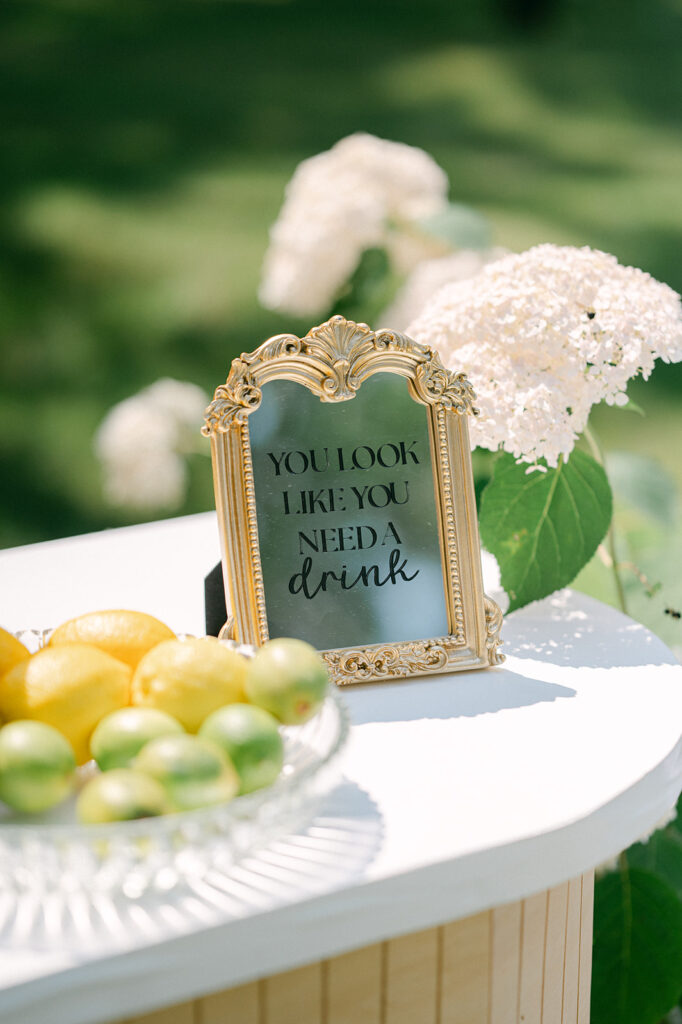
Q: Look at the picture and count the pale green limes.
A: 6